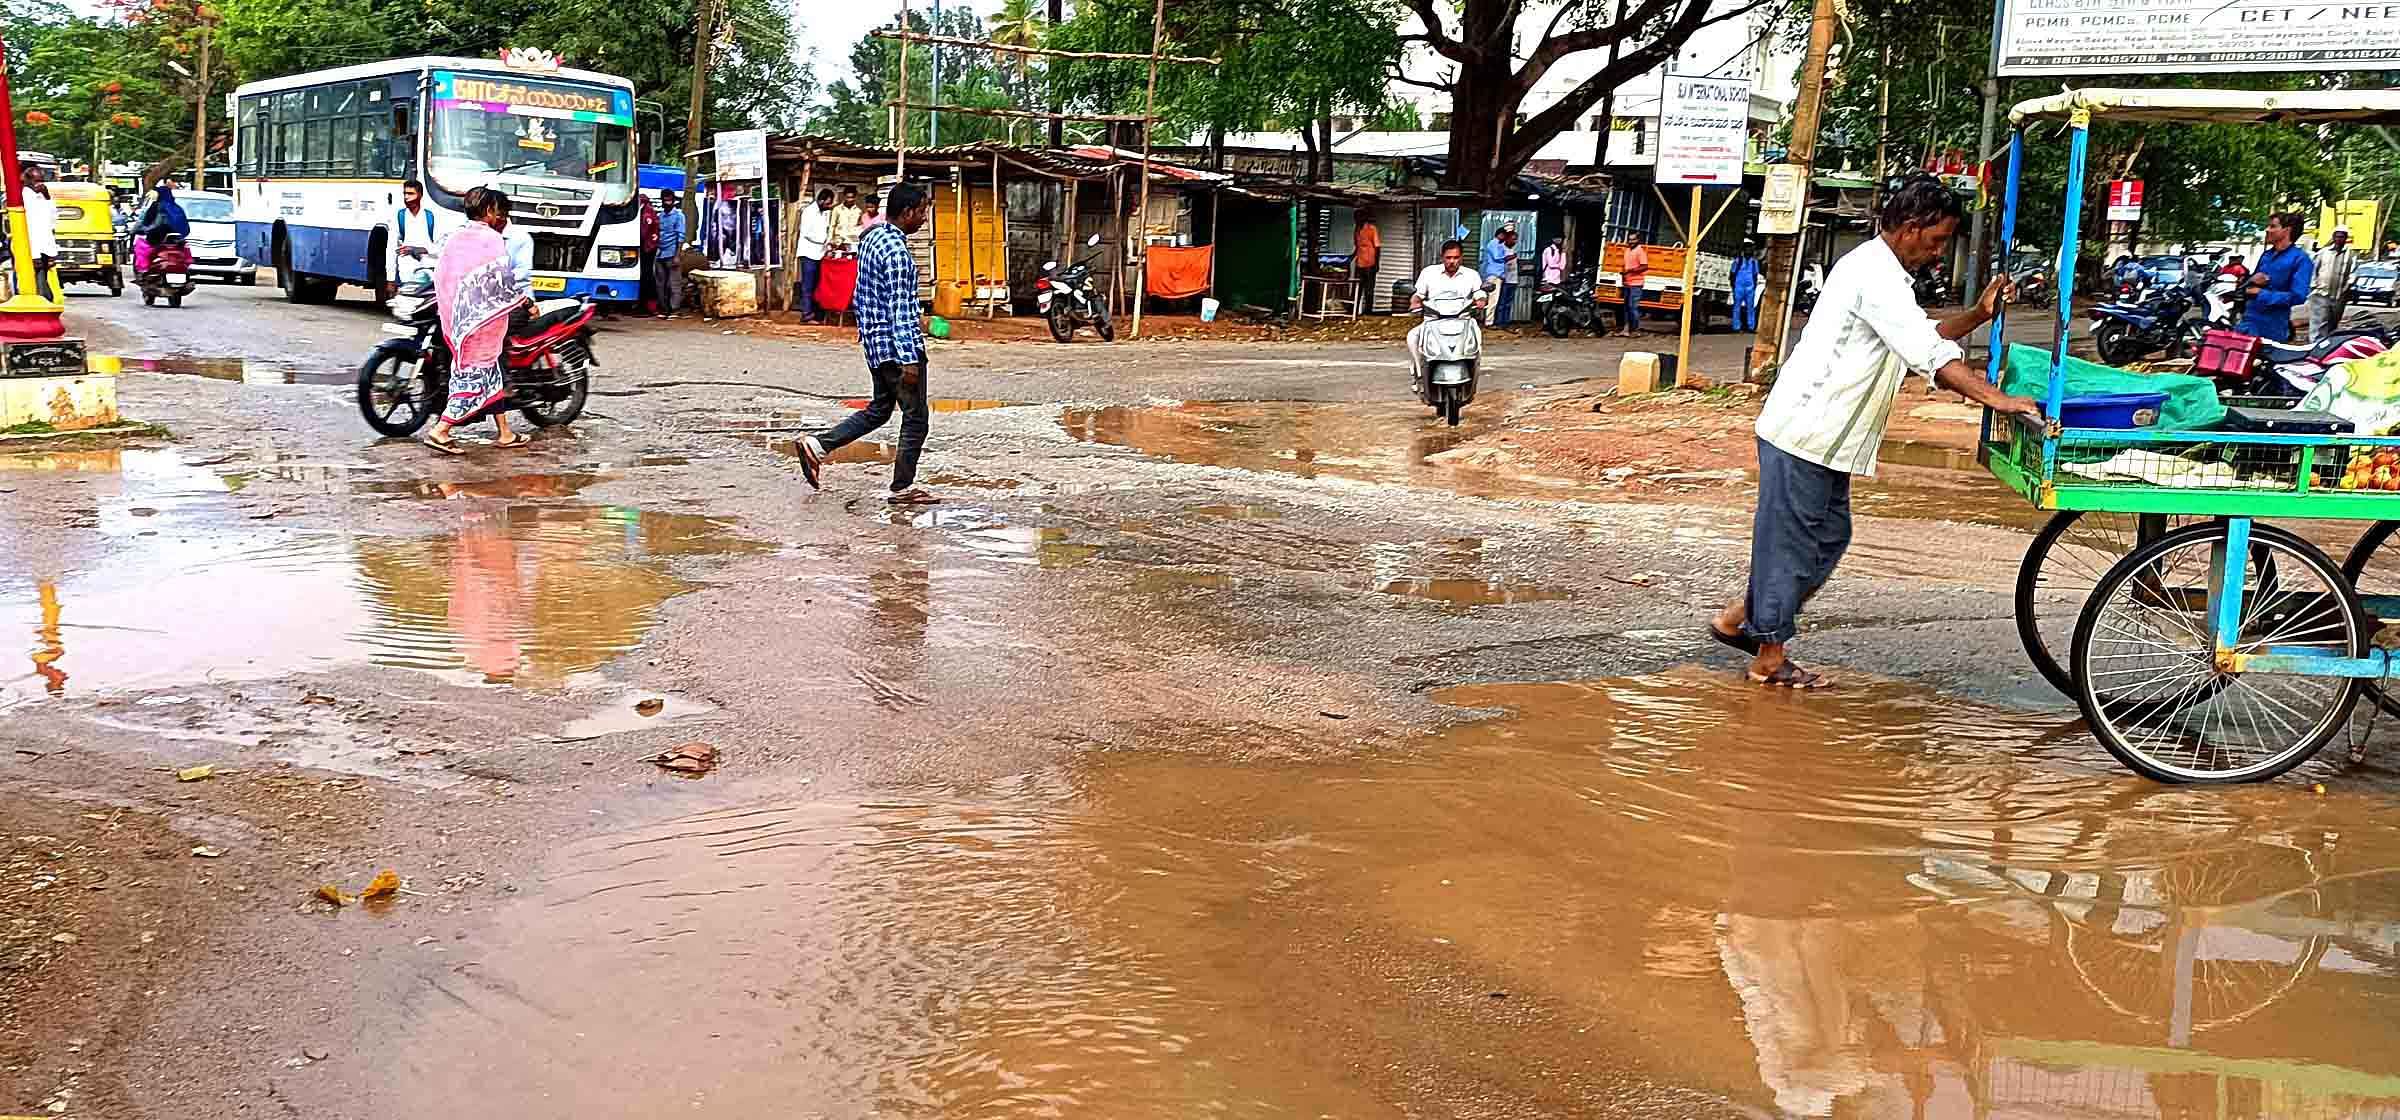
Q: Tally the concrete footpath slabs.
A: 0